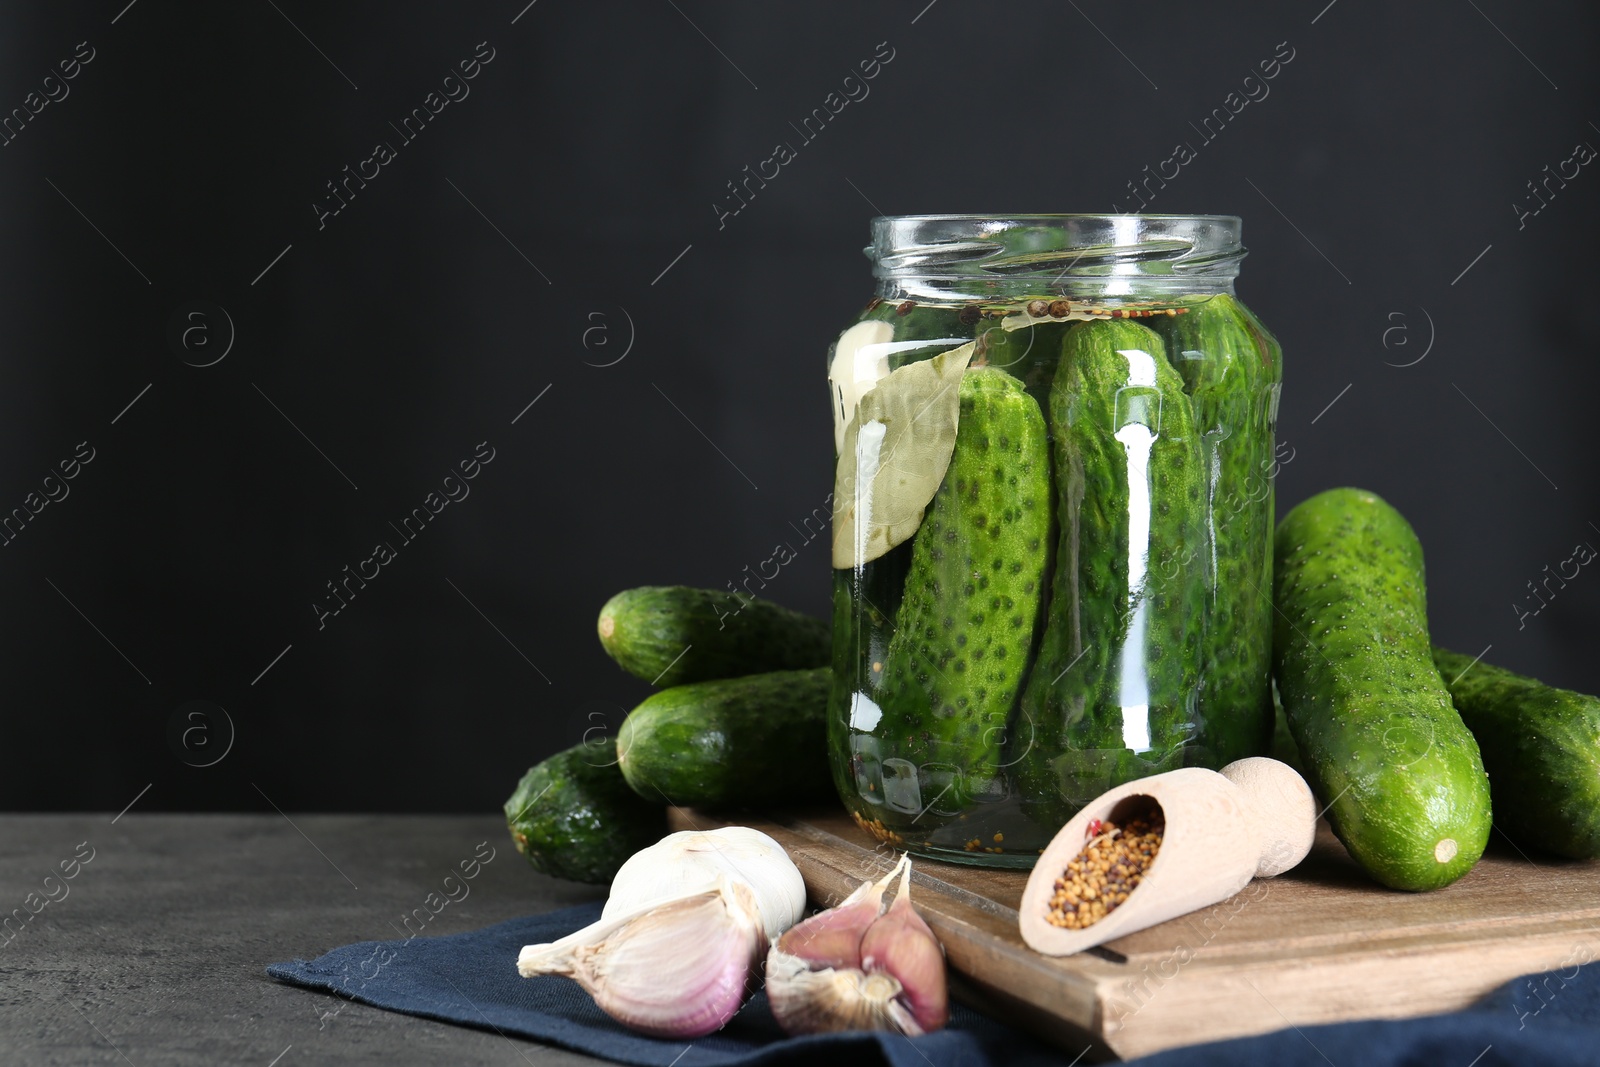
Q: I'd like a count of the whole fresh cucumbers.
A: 5